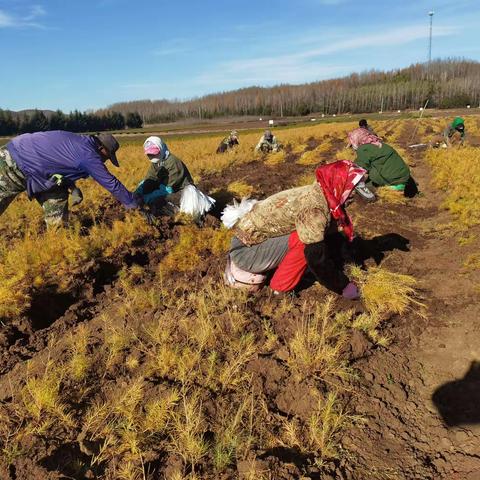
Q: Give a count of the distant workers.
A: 4